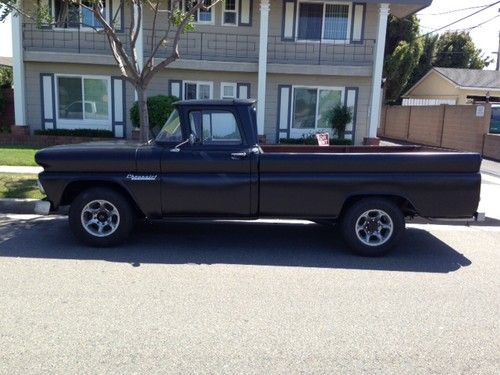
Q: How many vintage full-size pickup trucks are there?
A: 1